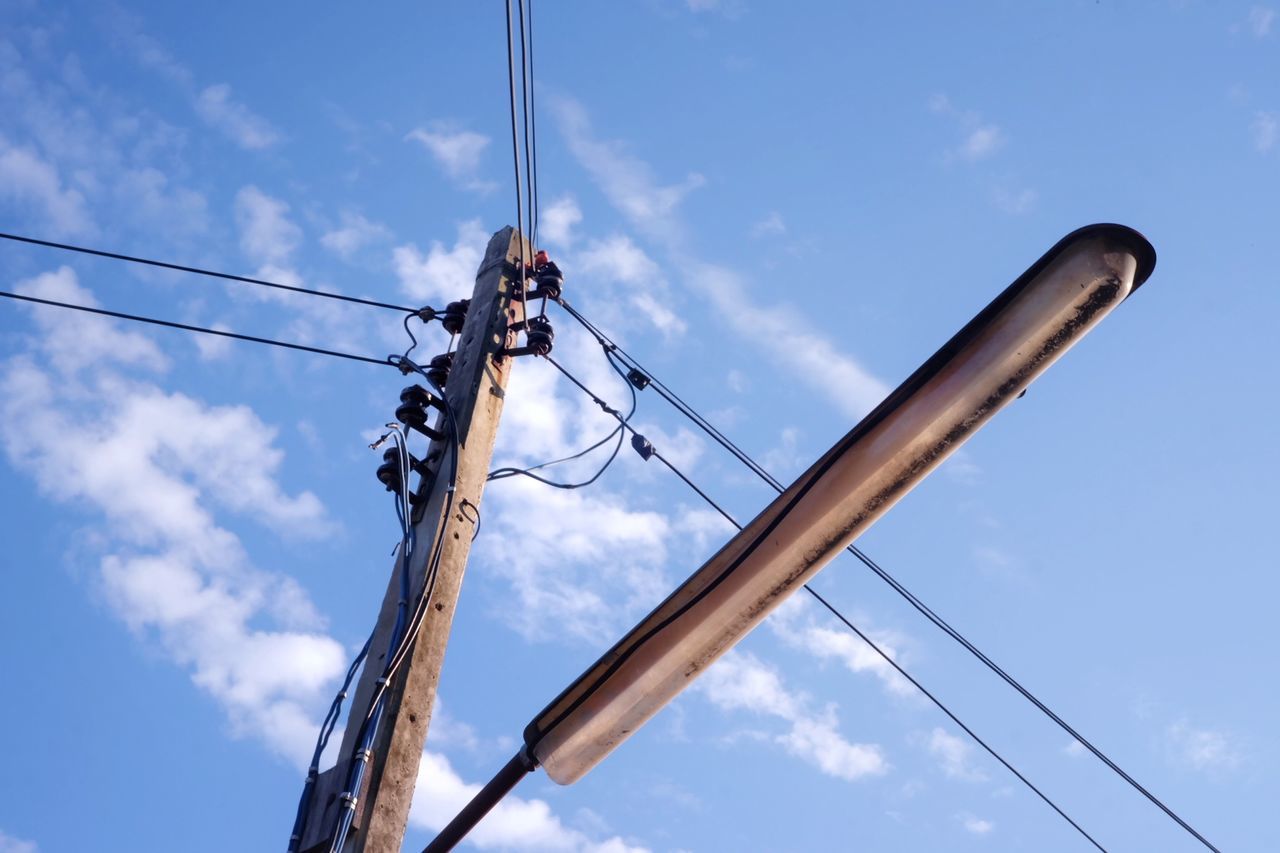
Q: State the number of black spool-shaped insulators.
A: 6